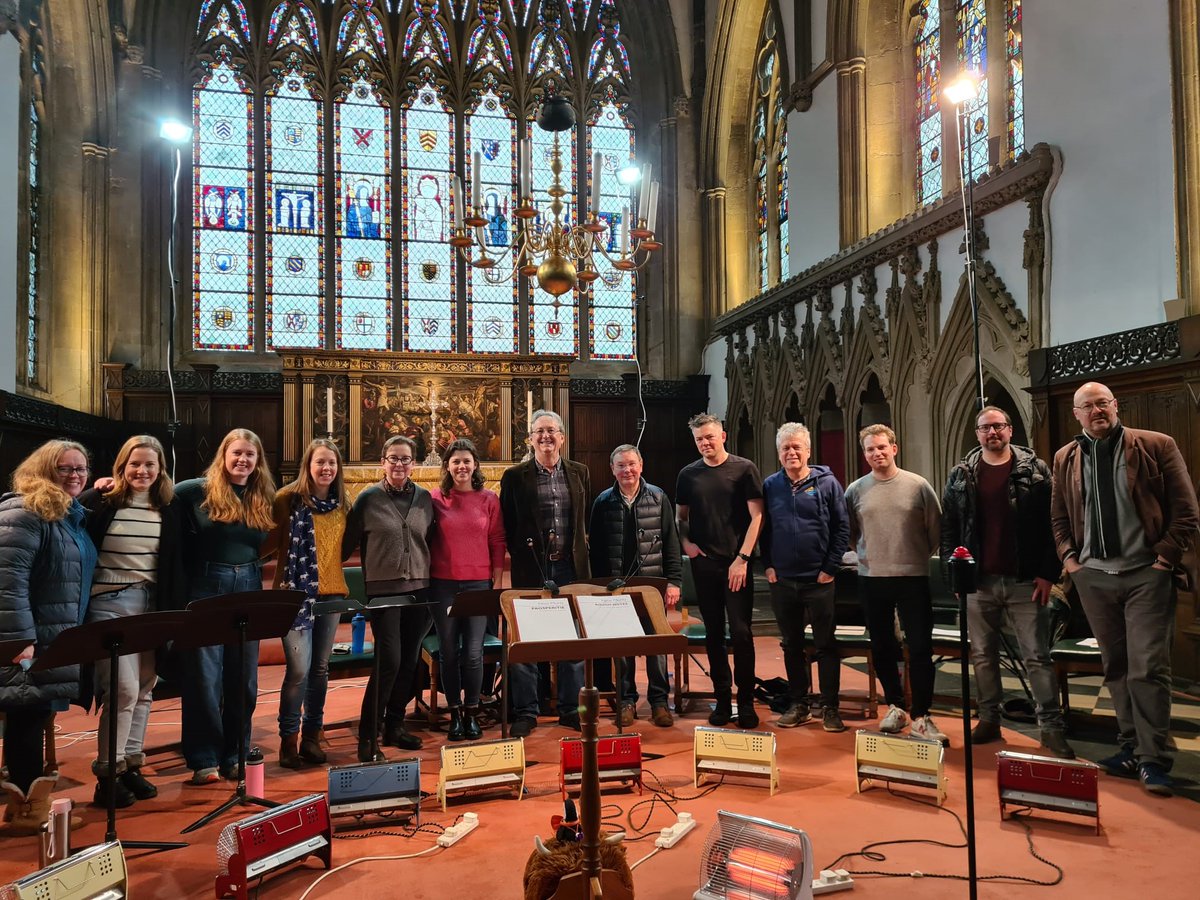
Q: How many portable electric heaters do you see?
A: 9